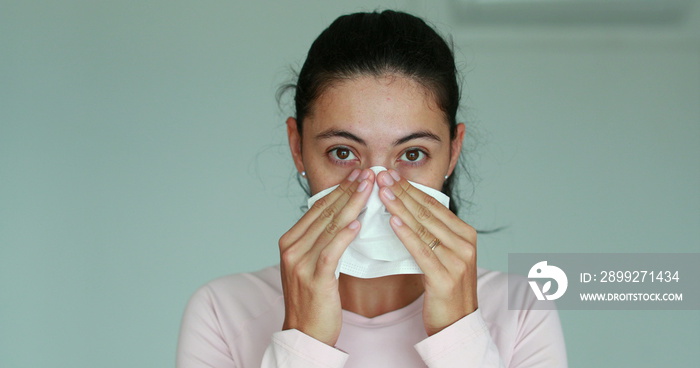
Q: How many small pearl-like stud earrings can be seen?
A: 2